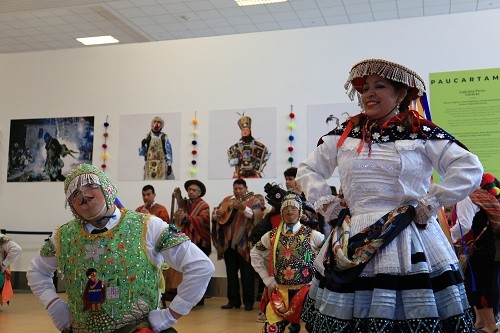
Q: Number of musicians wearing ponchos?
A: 3